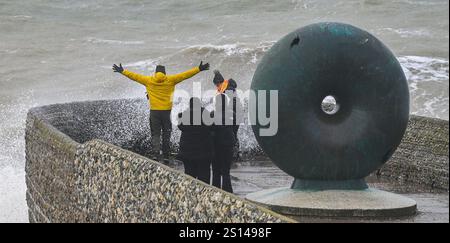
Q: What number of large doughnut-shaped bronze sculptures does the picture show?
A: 1